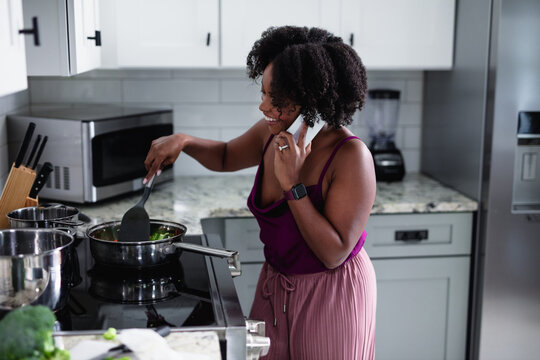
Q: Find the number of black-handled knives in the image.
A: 4